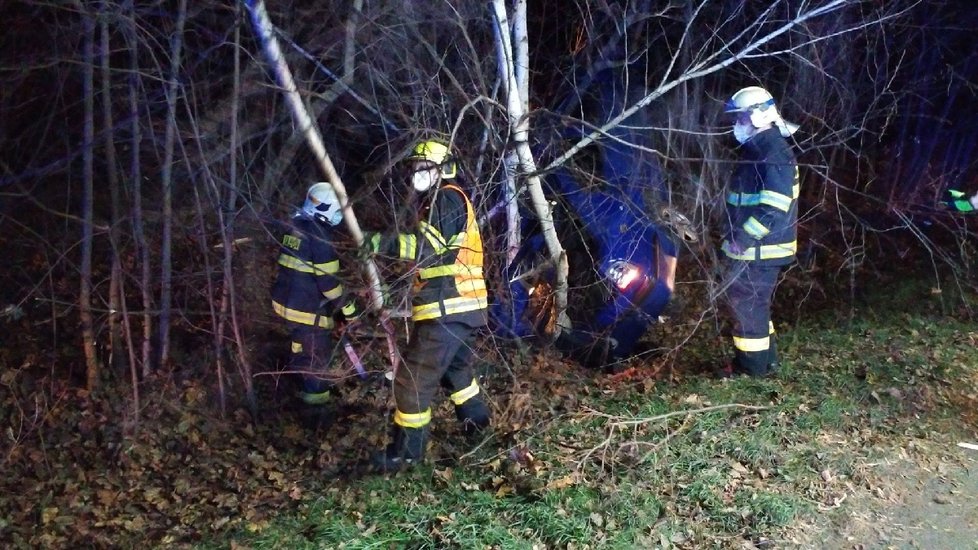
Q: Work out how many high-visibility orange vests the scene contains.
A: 1